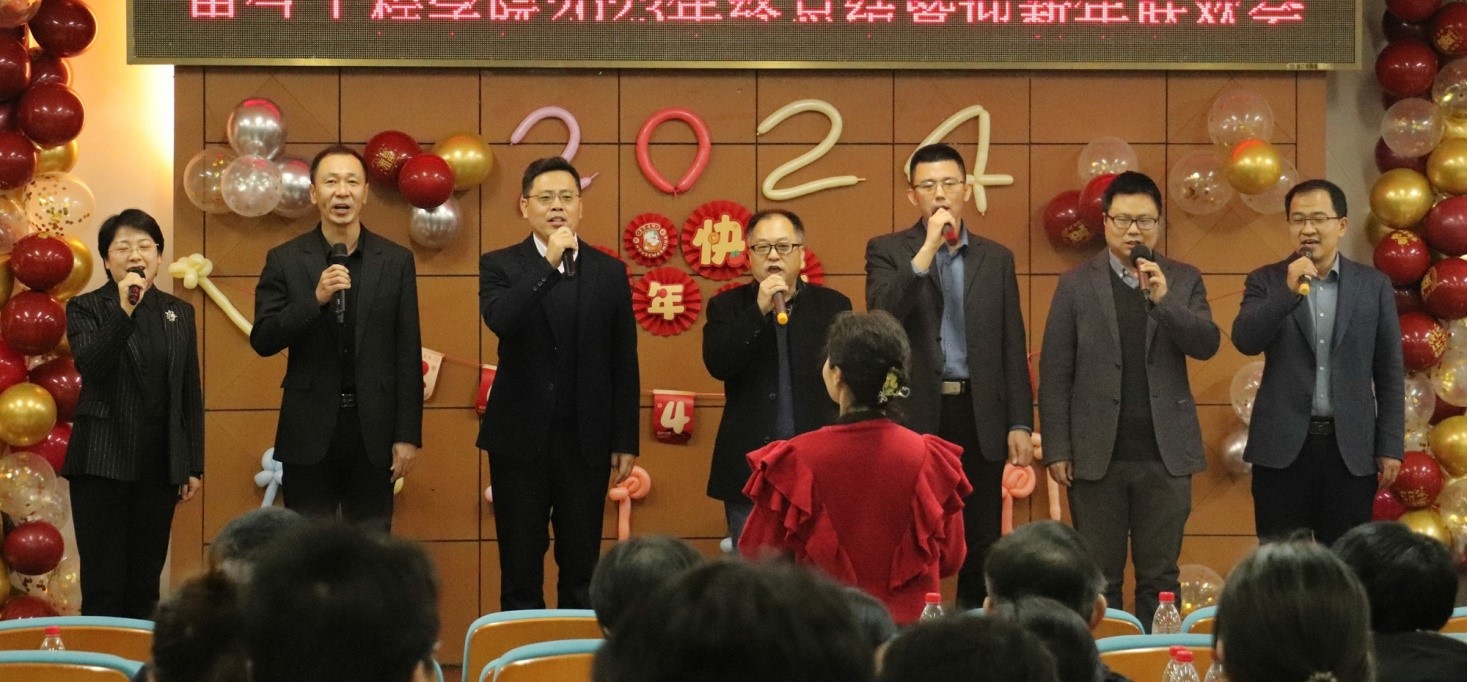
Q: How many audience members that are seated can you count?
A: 11